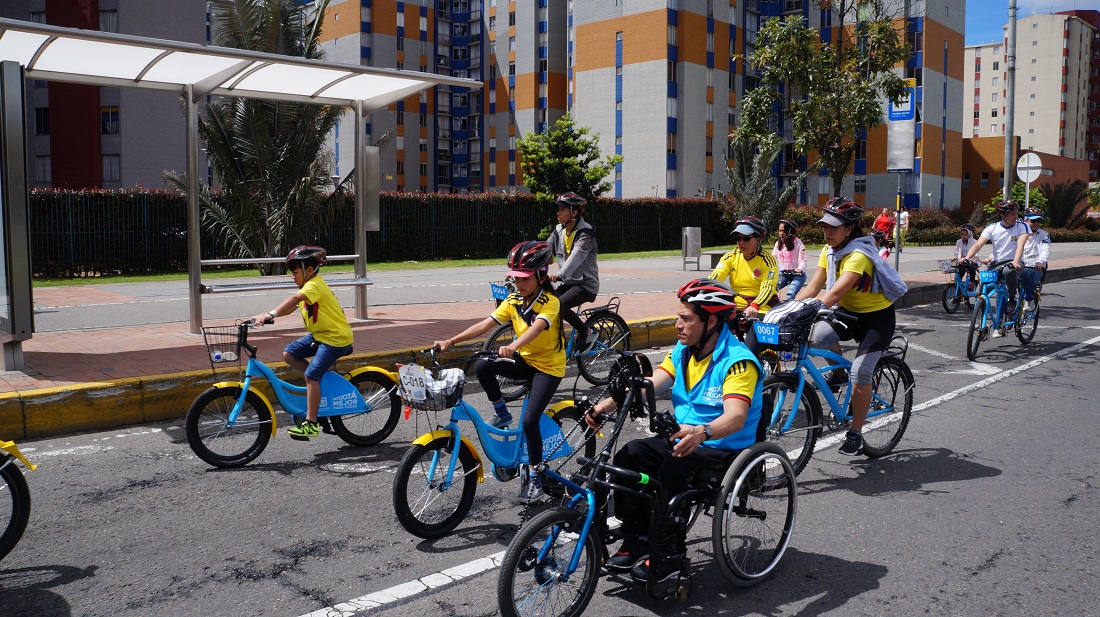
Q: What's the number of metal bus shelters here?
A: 1